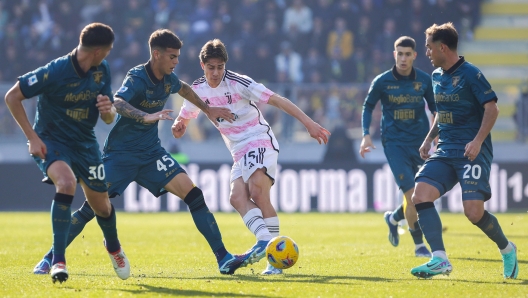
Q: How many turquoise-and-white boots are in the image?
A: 2